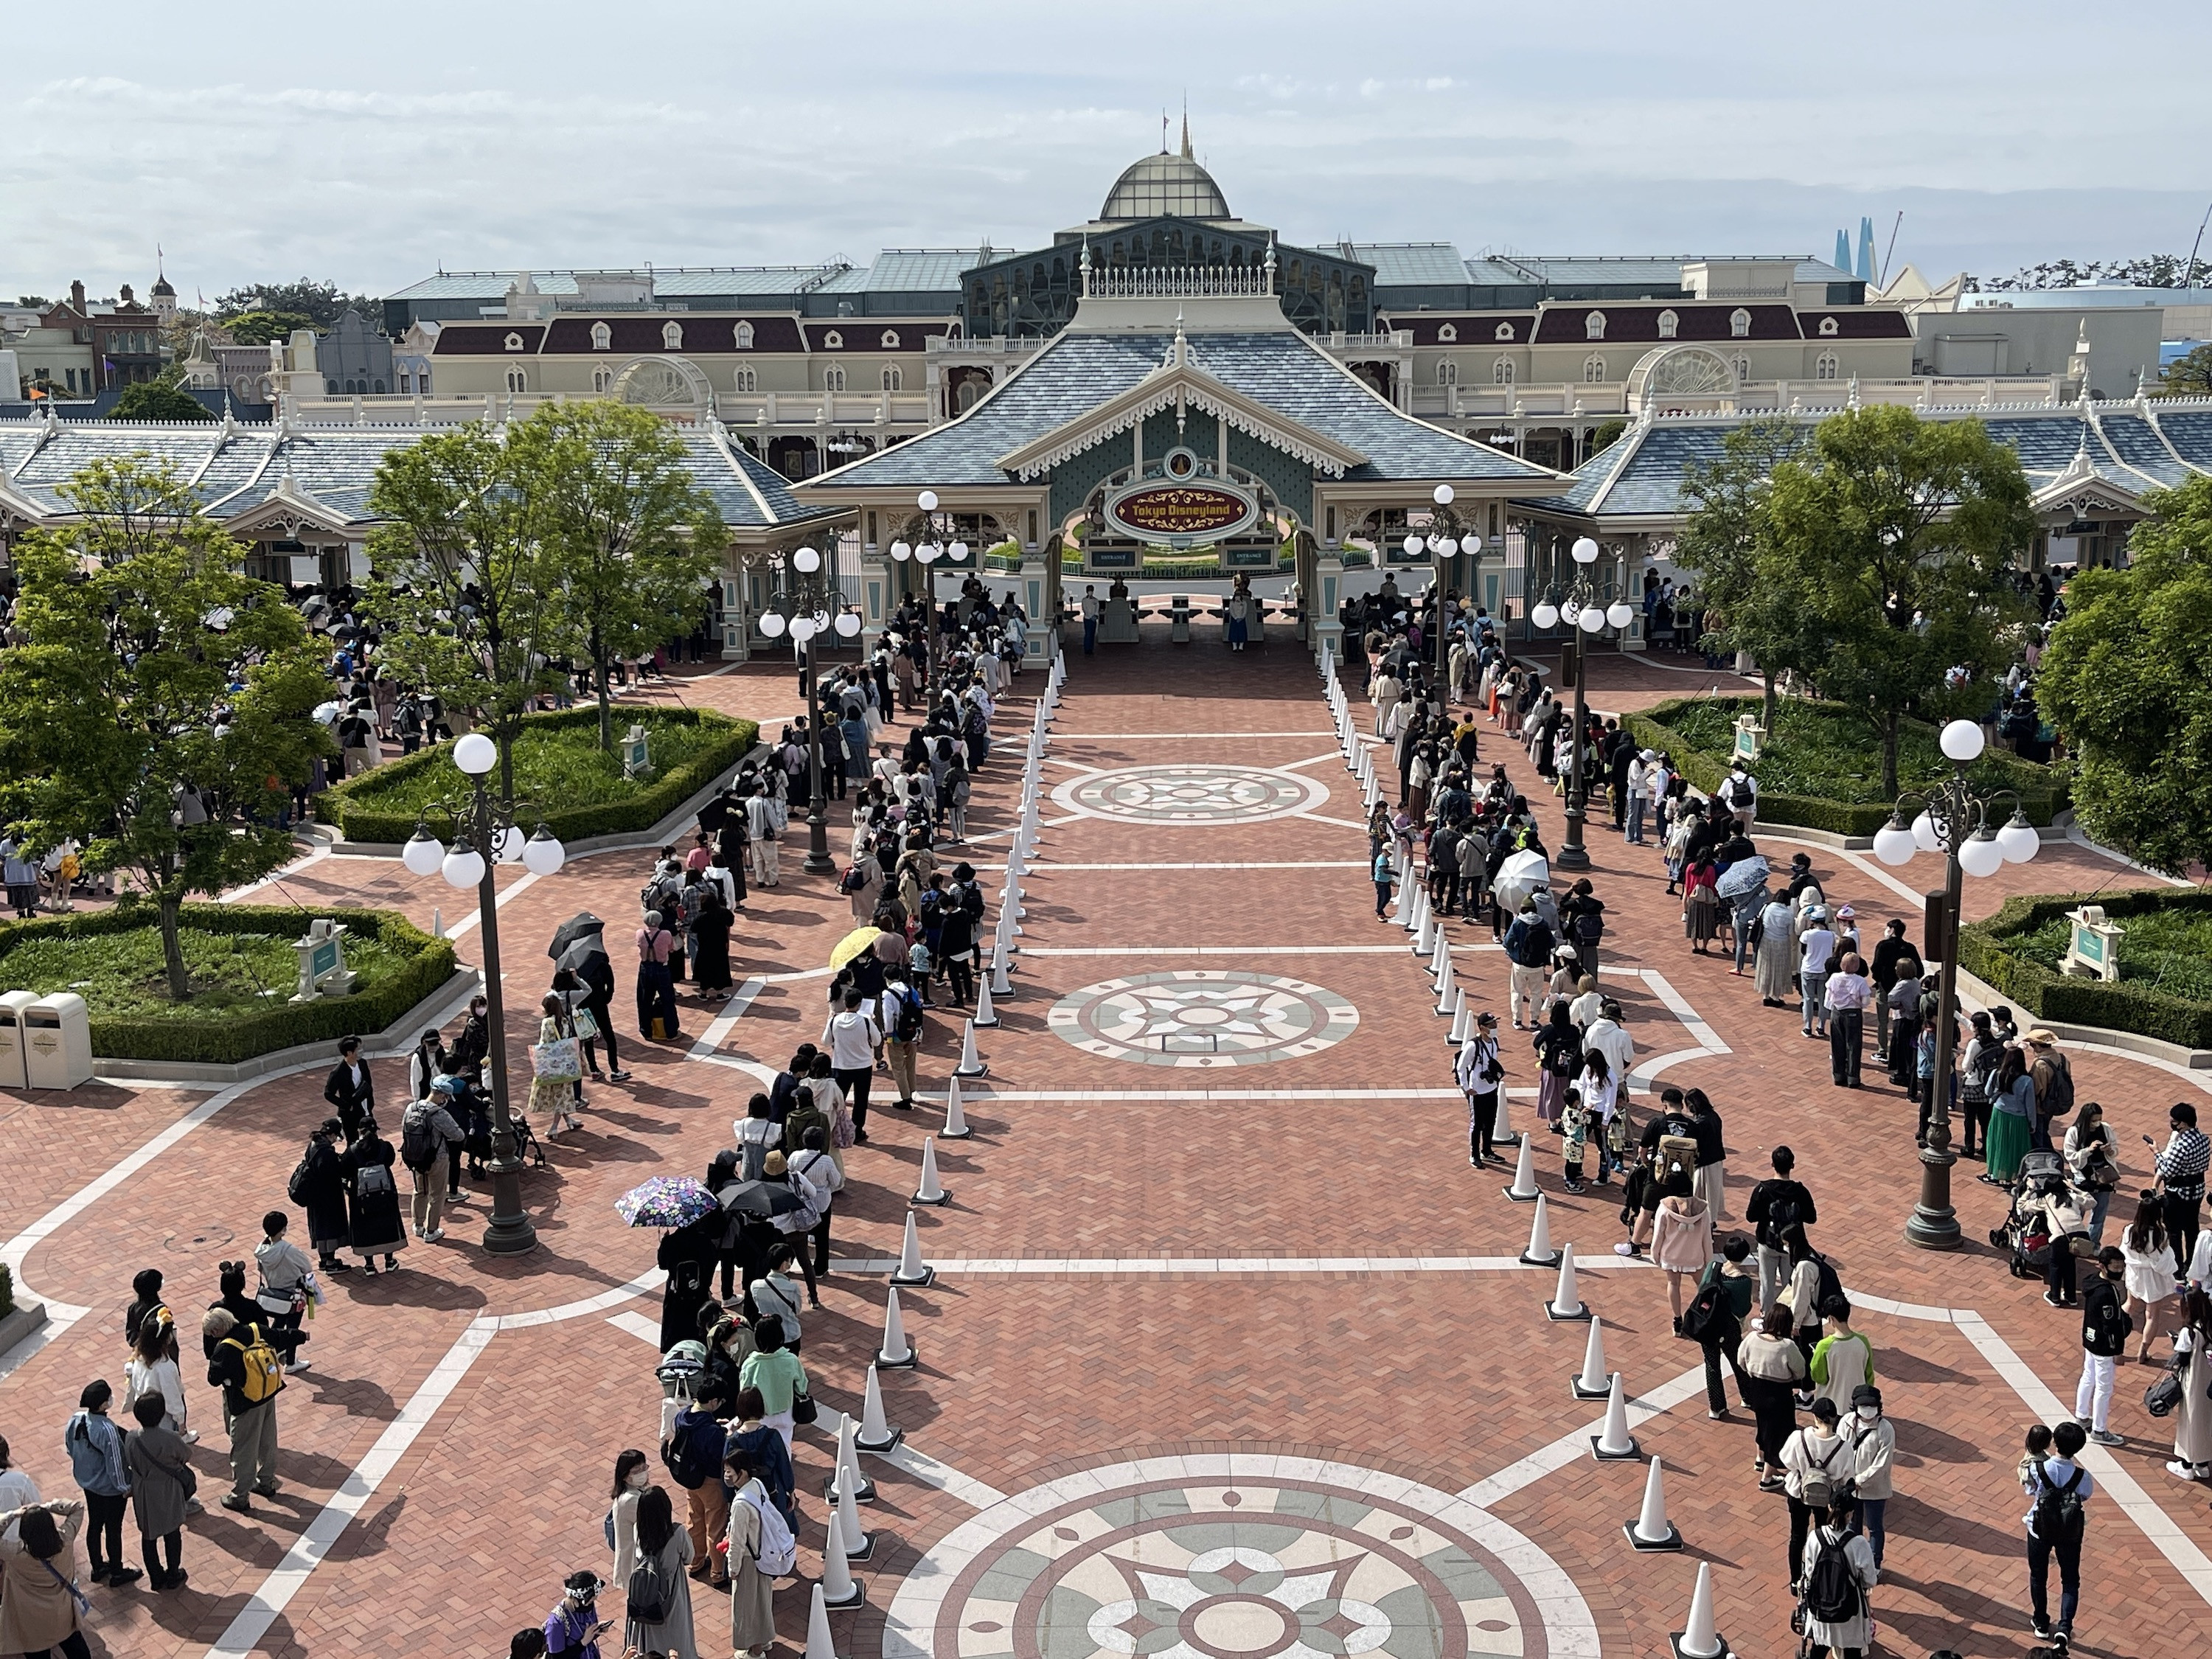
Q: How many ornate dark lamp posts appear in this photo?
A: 6